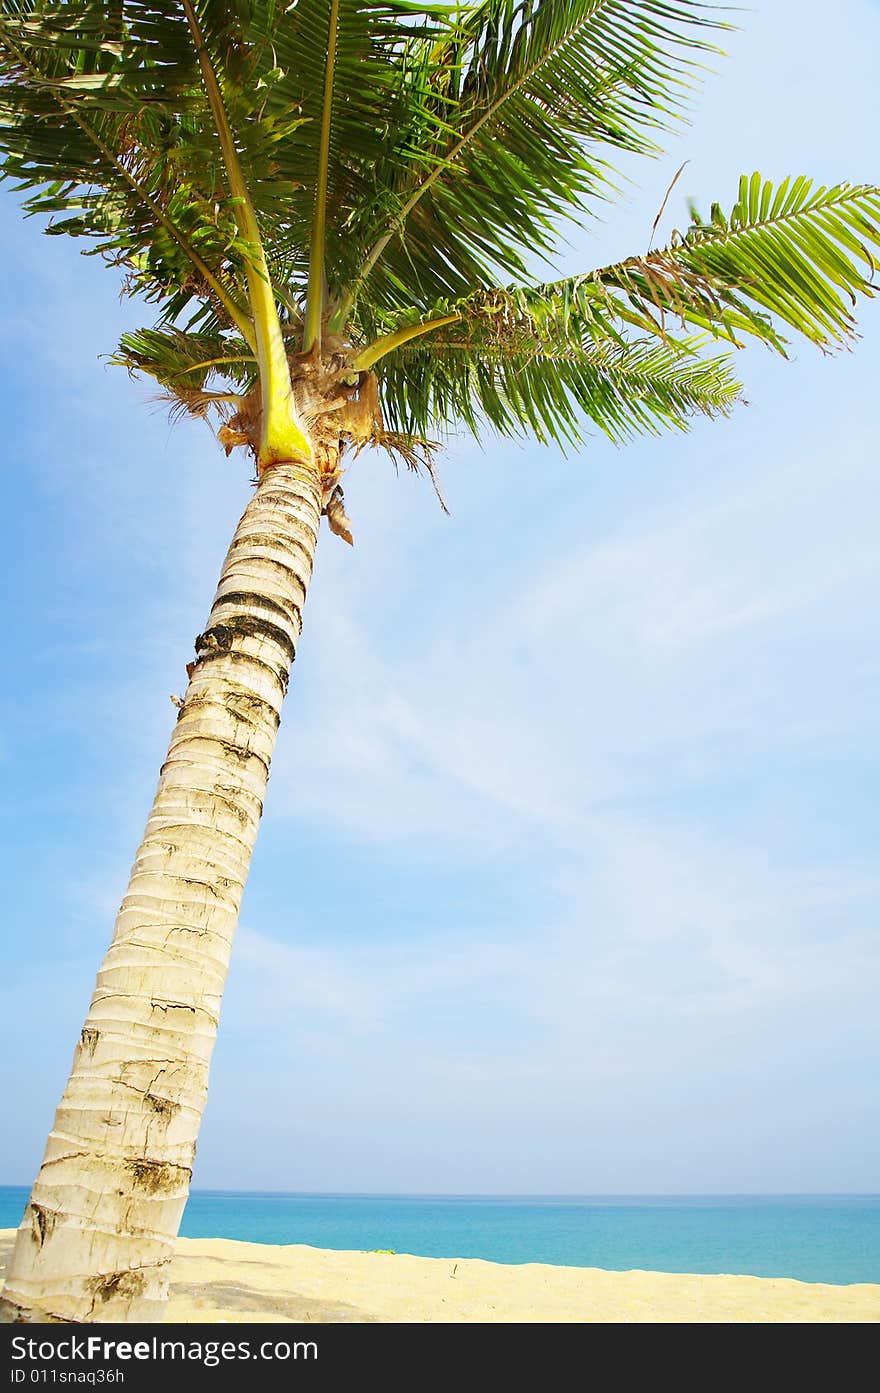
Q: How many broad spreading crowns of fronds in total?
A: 1